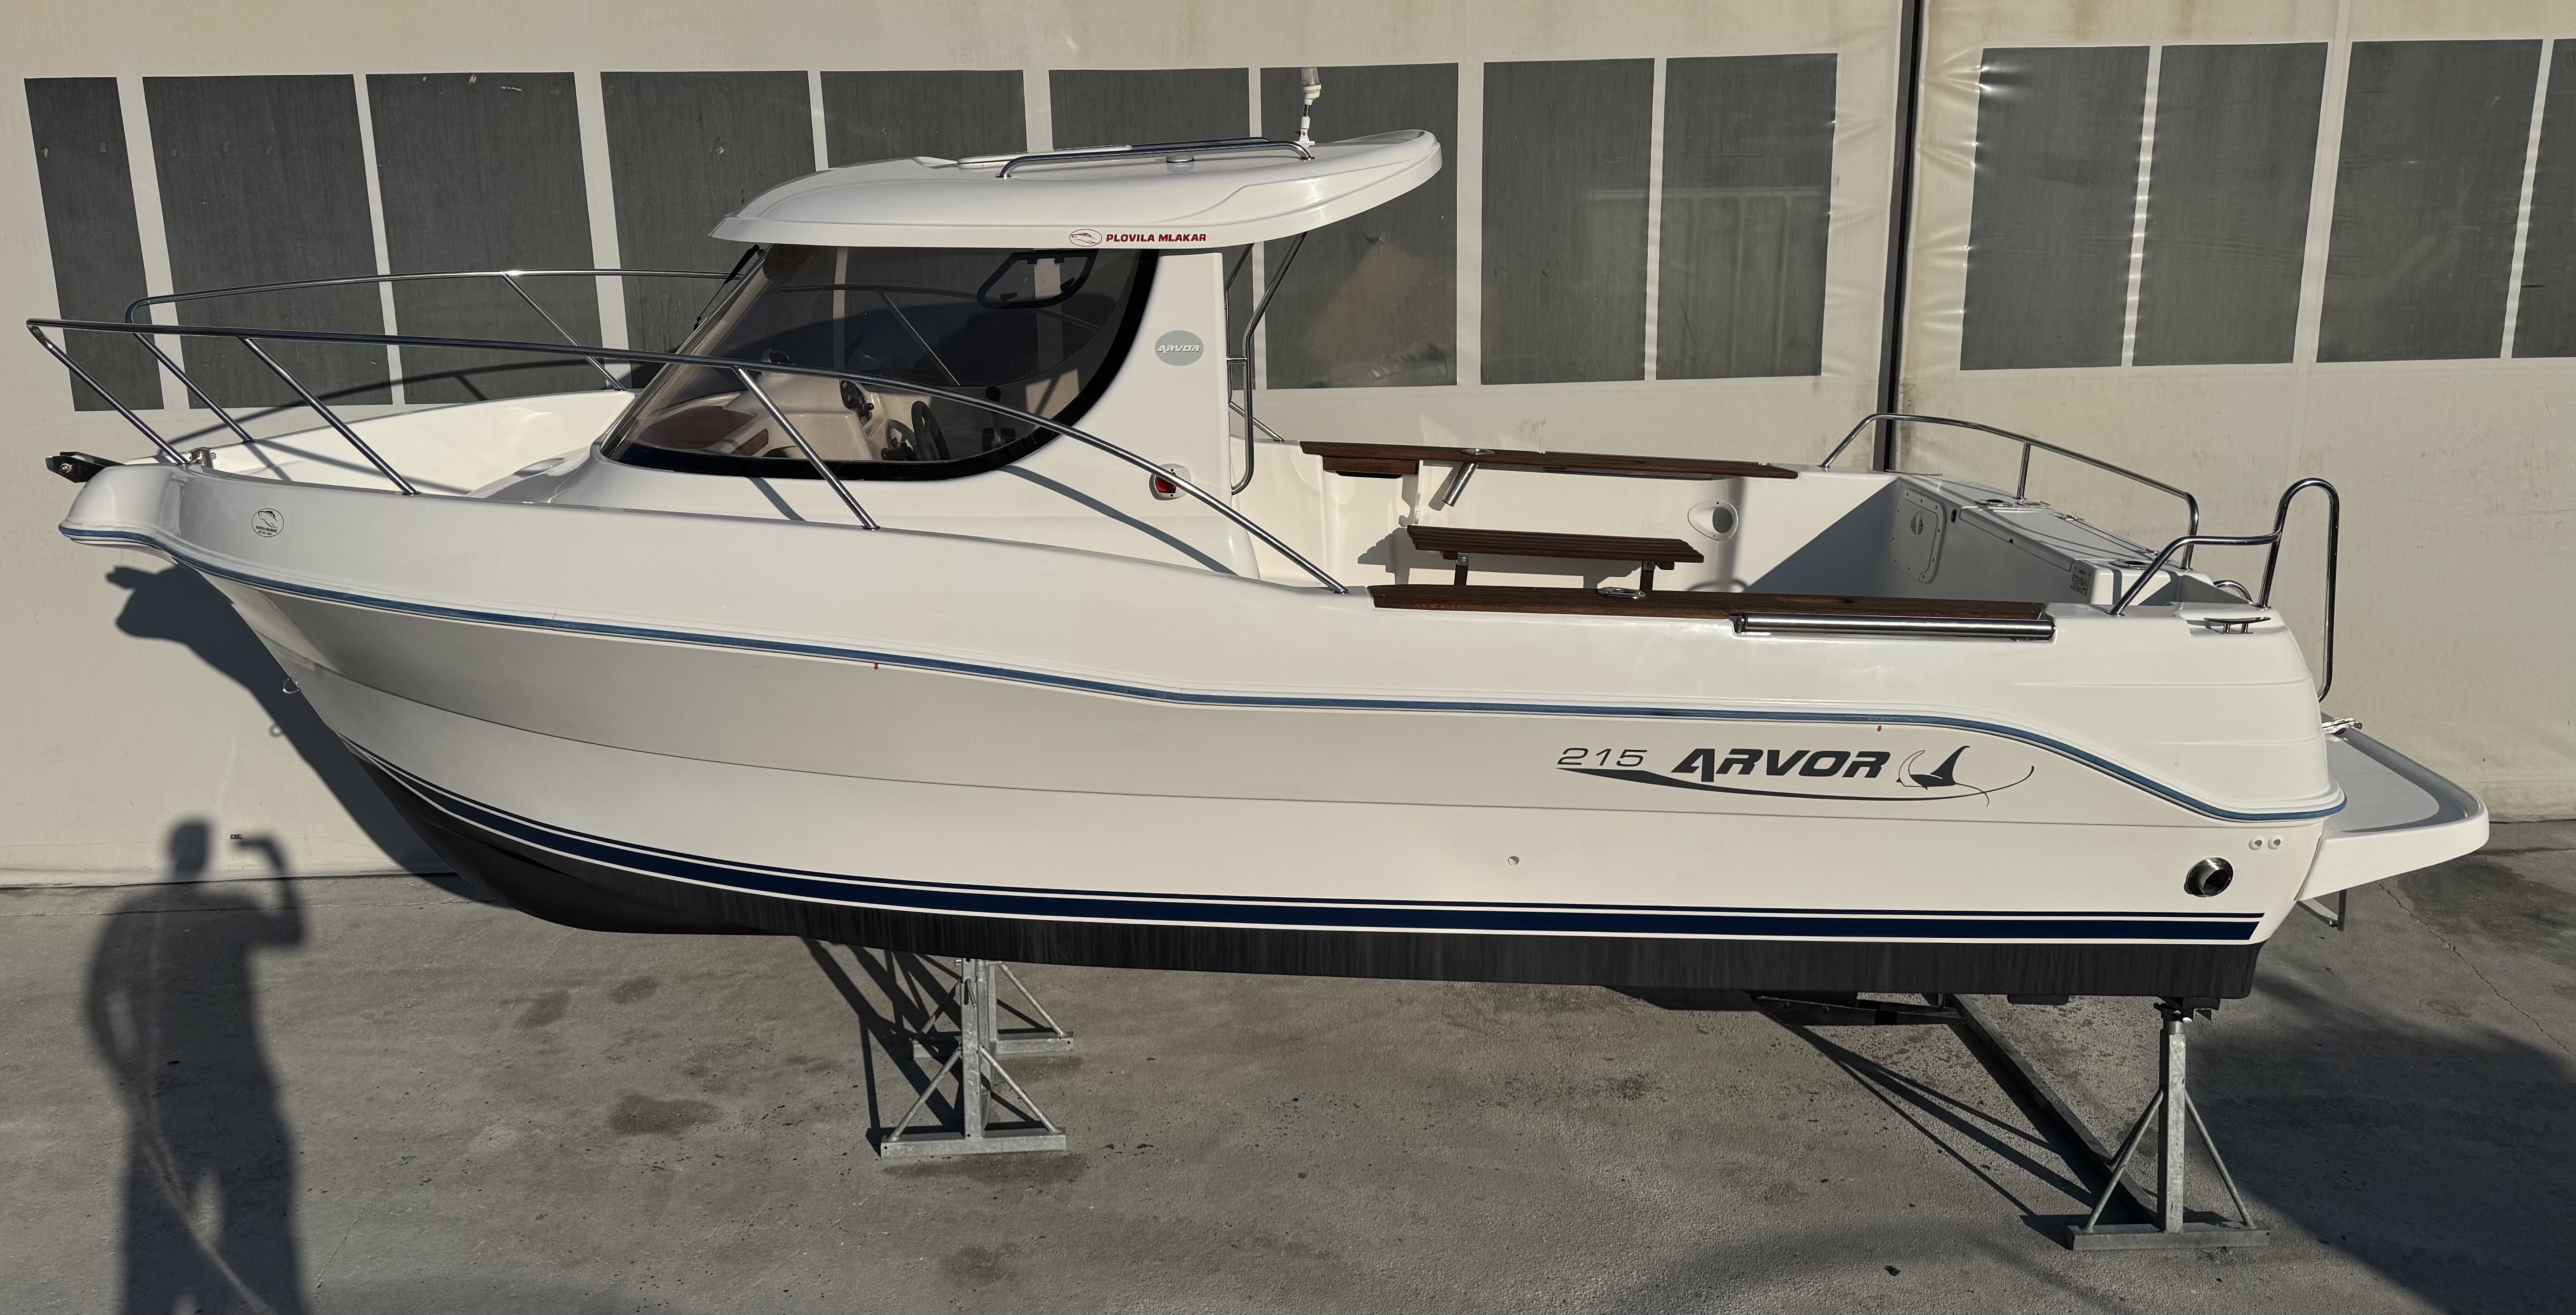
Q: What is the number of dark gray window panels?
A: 13